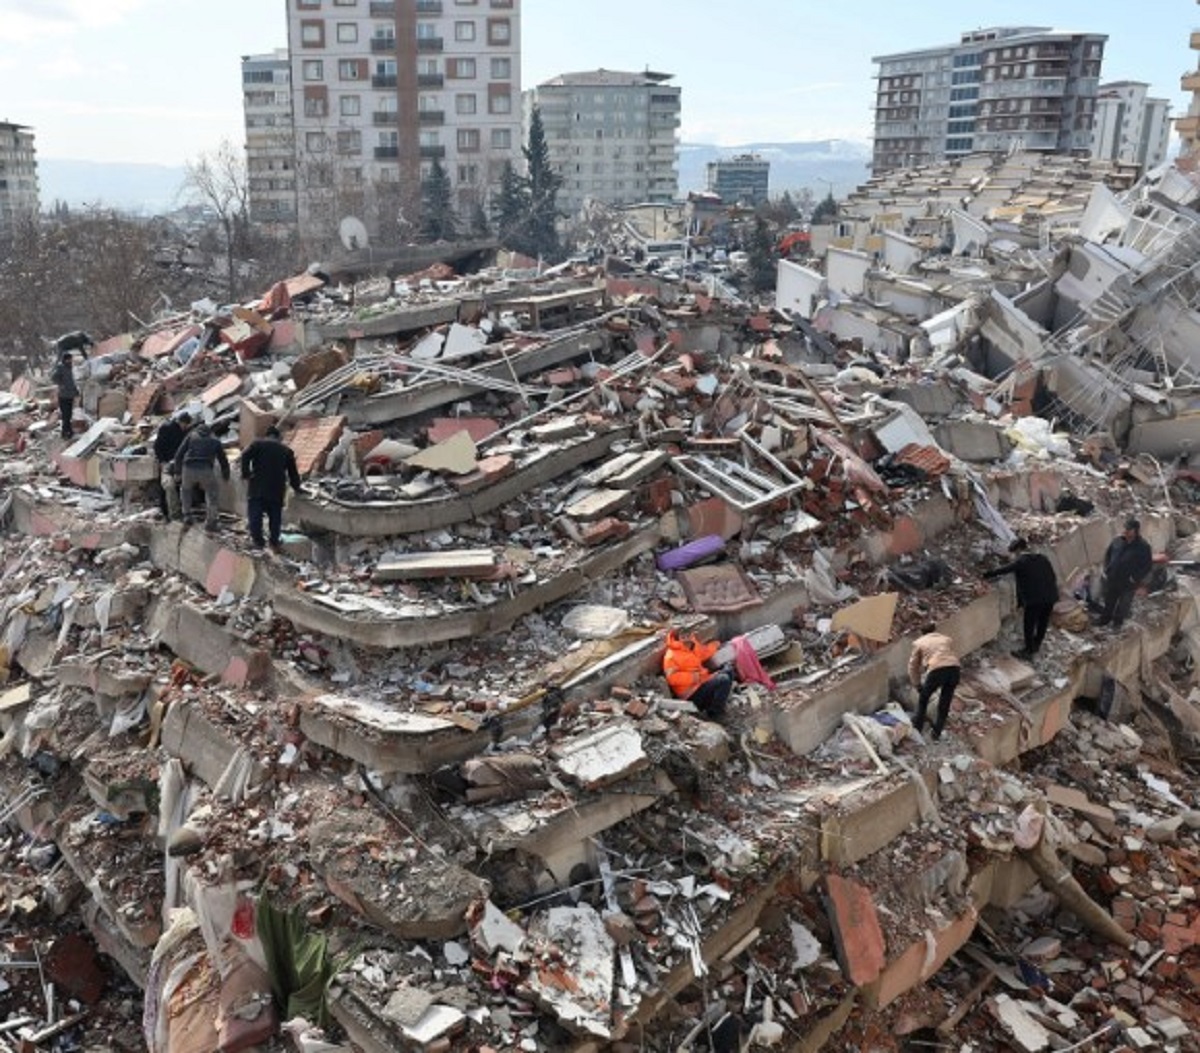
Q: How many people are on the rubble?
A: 9